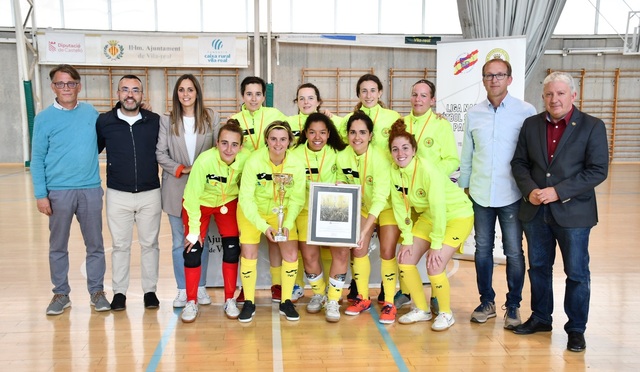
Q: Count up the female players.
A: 9